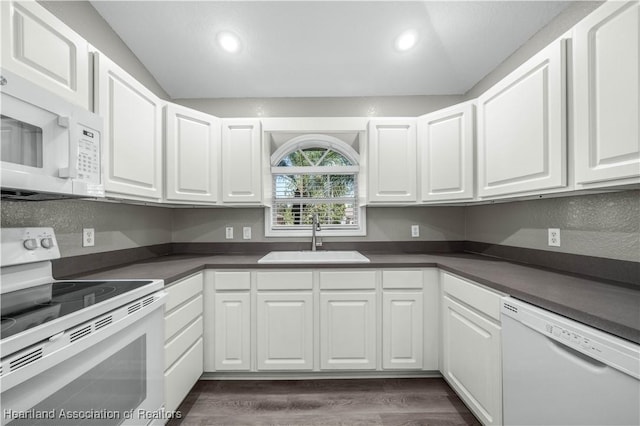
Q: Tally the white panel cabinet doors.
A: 13